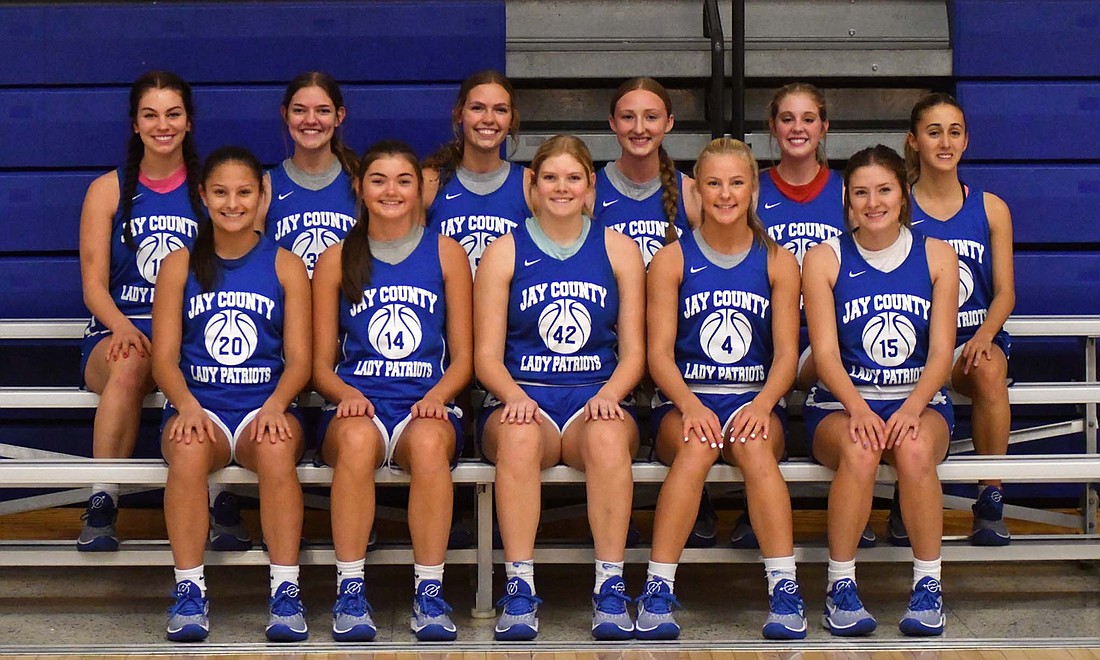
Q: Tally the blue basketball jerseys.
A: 11